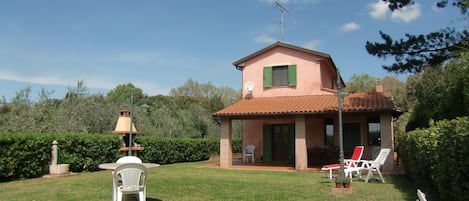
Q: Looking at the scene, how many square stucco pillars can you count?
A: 3